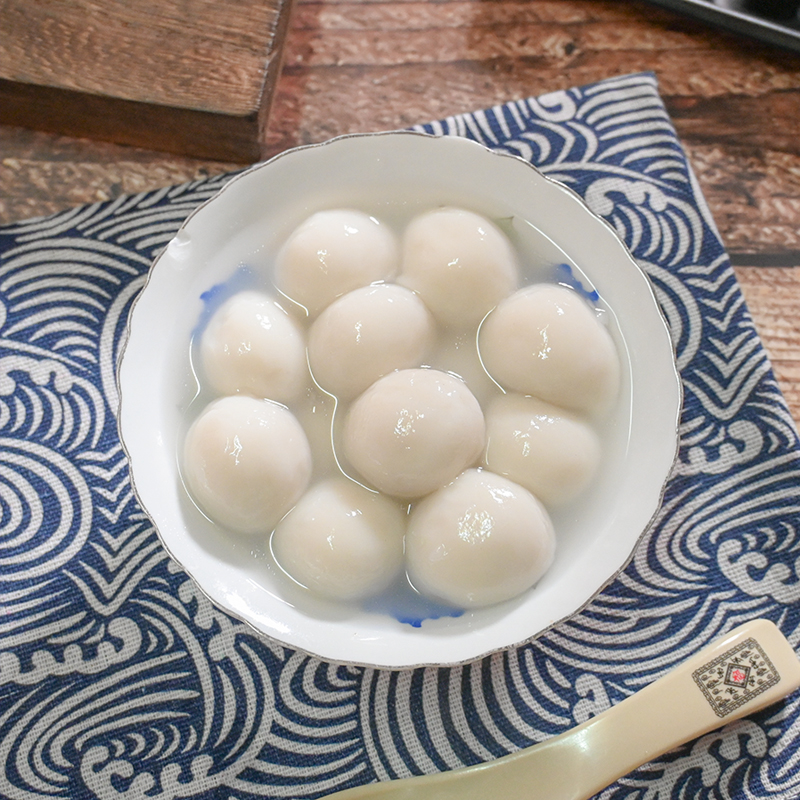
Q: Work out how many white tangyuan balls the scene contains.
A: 10